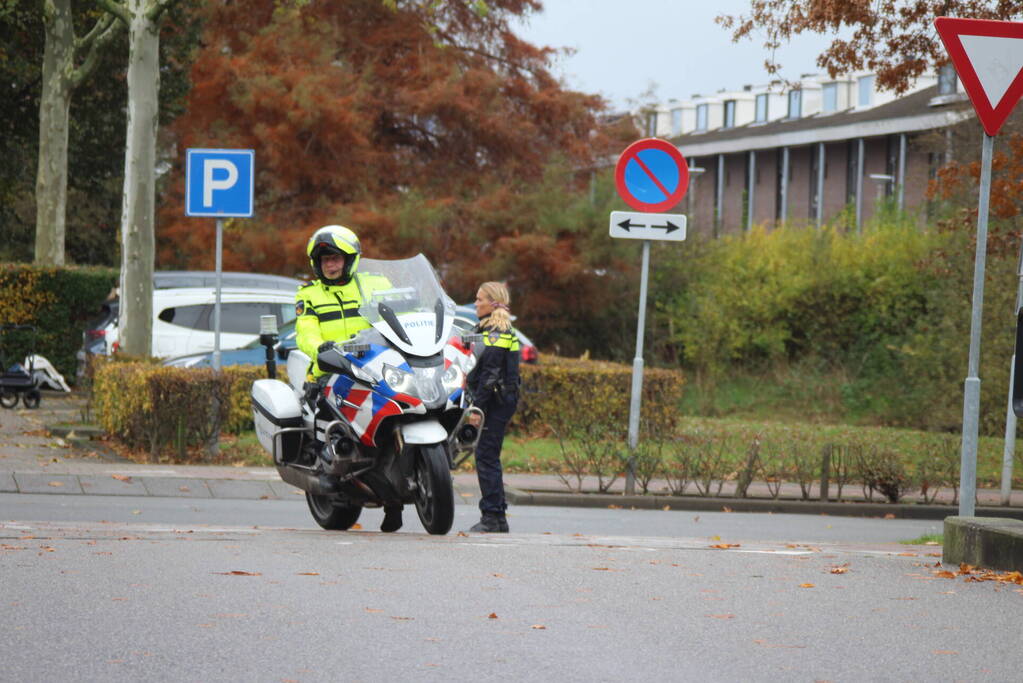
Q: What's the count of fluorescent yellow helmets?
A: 1